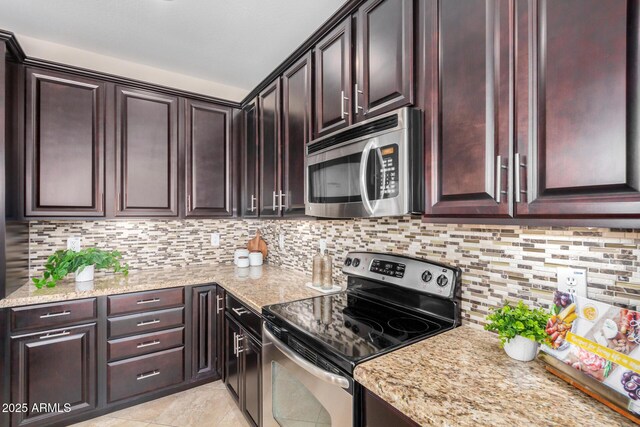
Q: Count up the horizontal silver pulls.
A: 7